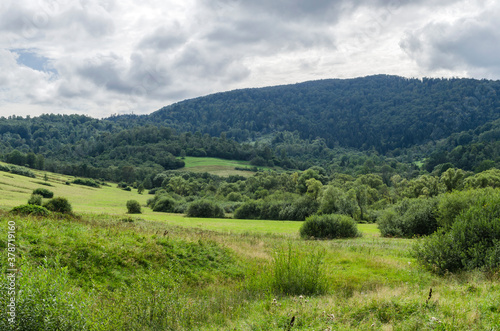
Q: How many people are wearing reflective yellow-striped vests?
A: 0